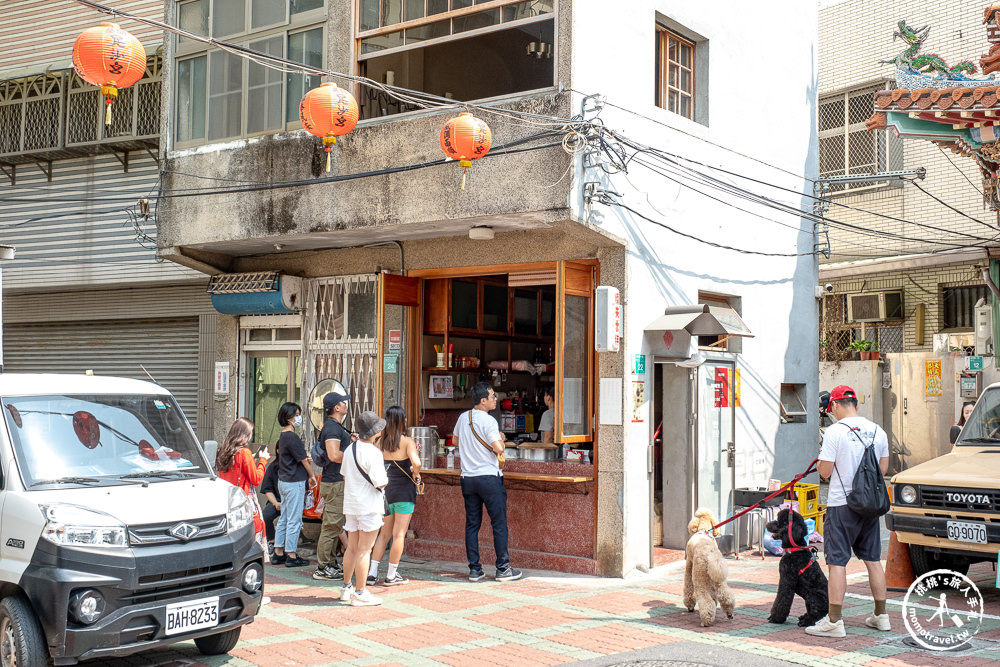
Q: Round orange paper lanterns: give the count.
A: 3